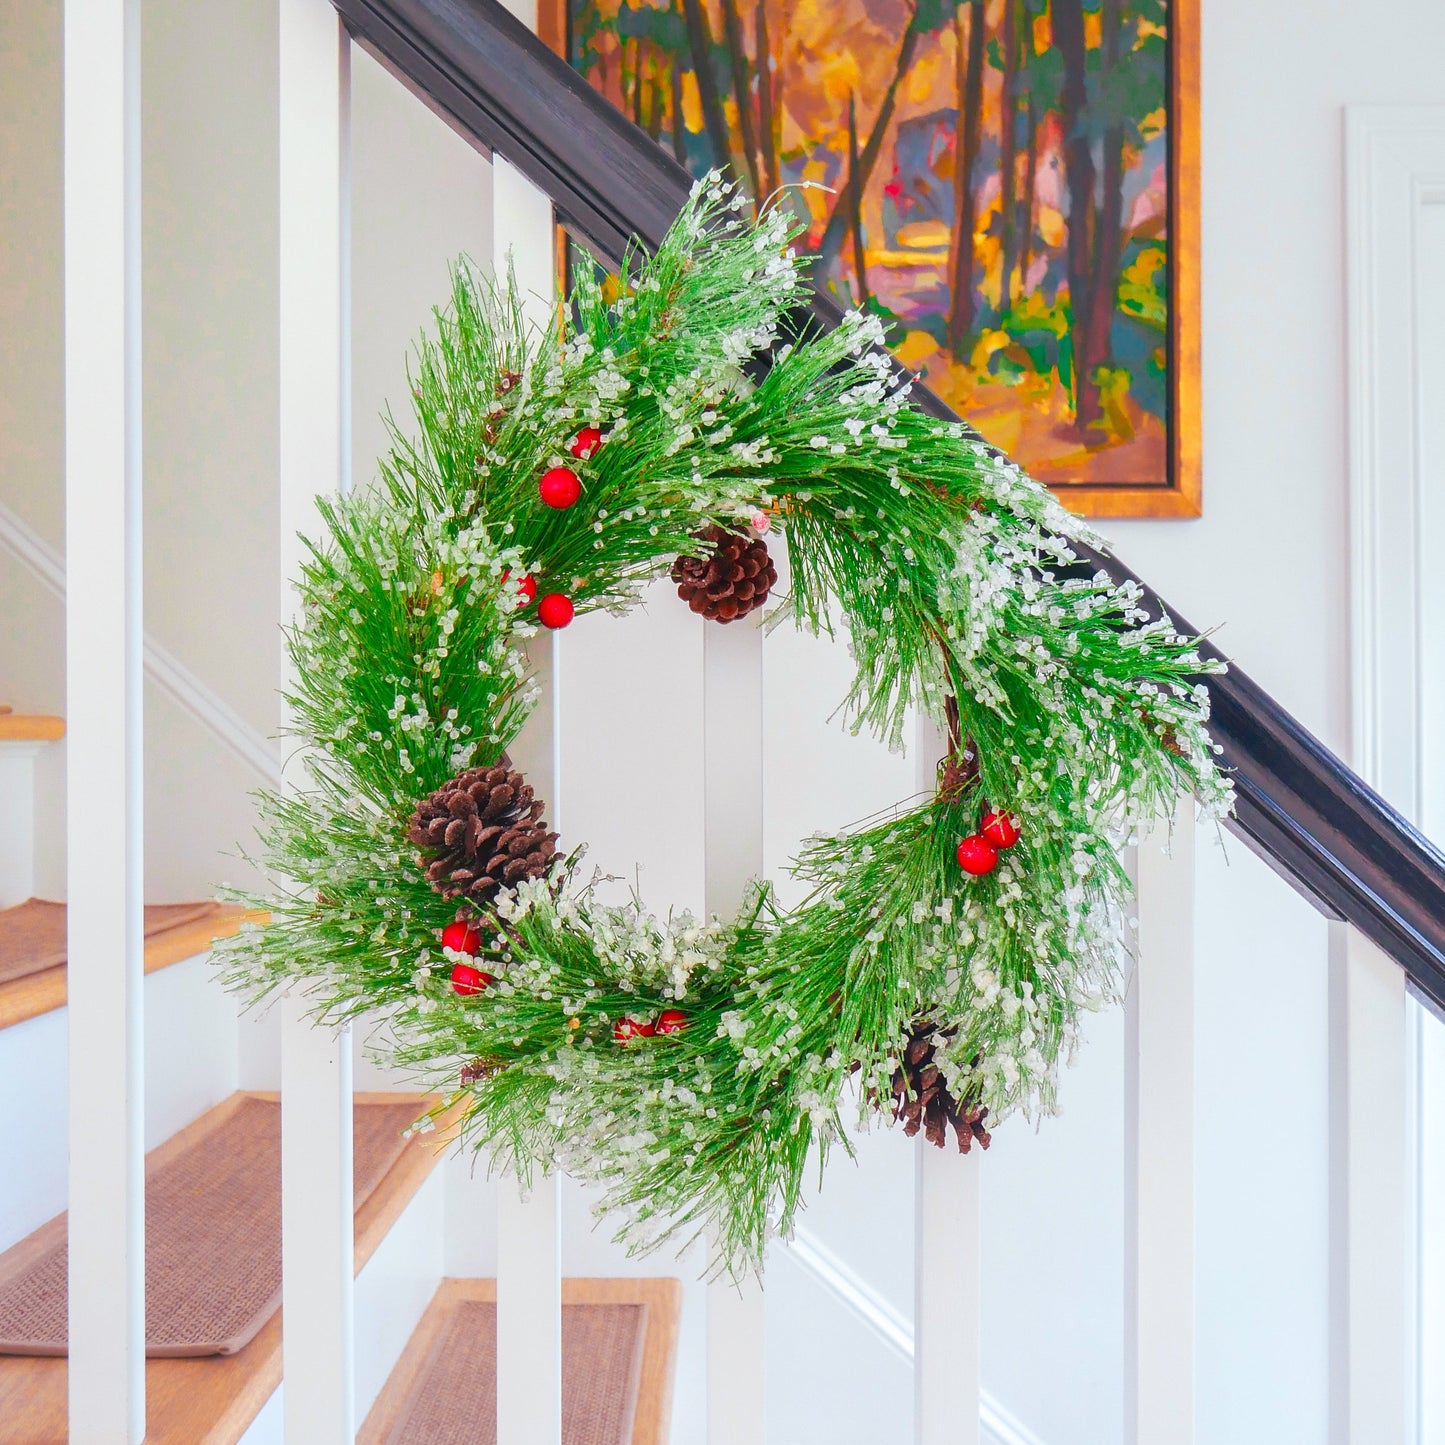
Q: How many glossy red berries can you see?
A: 10